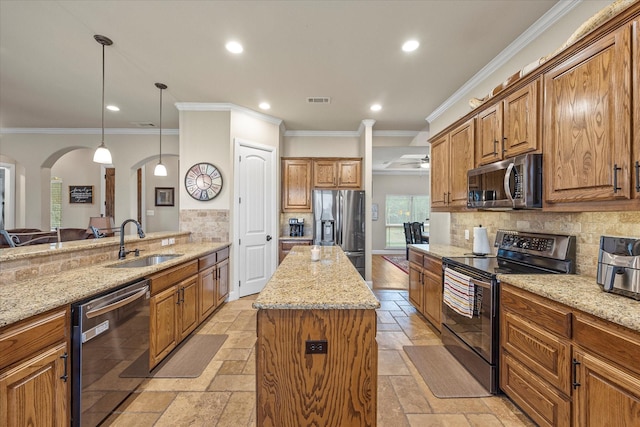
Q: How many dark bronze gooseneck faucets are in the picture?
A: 1